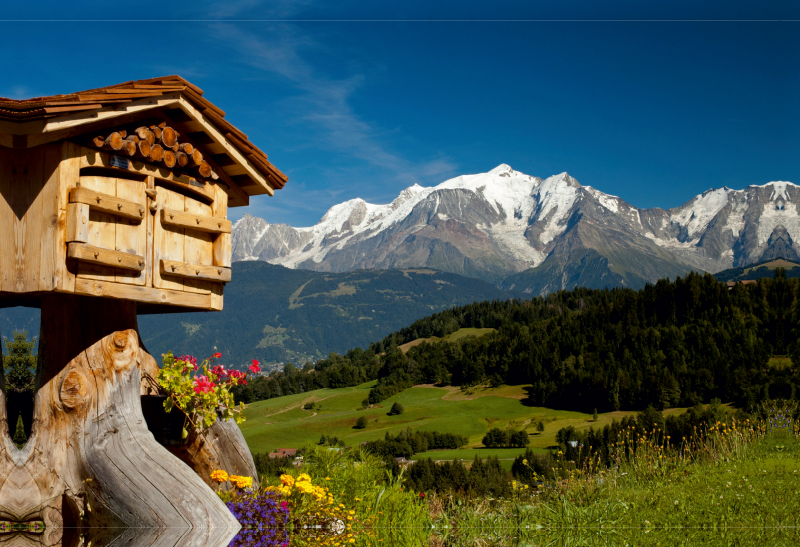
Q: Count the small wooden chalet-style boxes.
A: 1